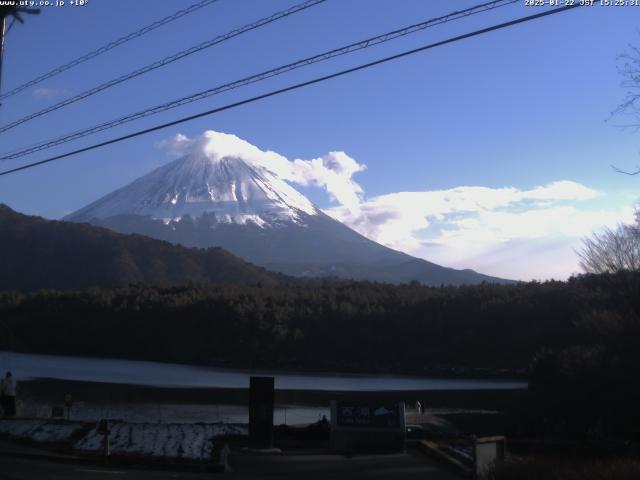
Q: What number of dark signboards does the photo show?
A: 2